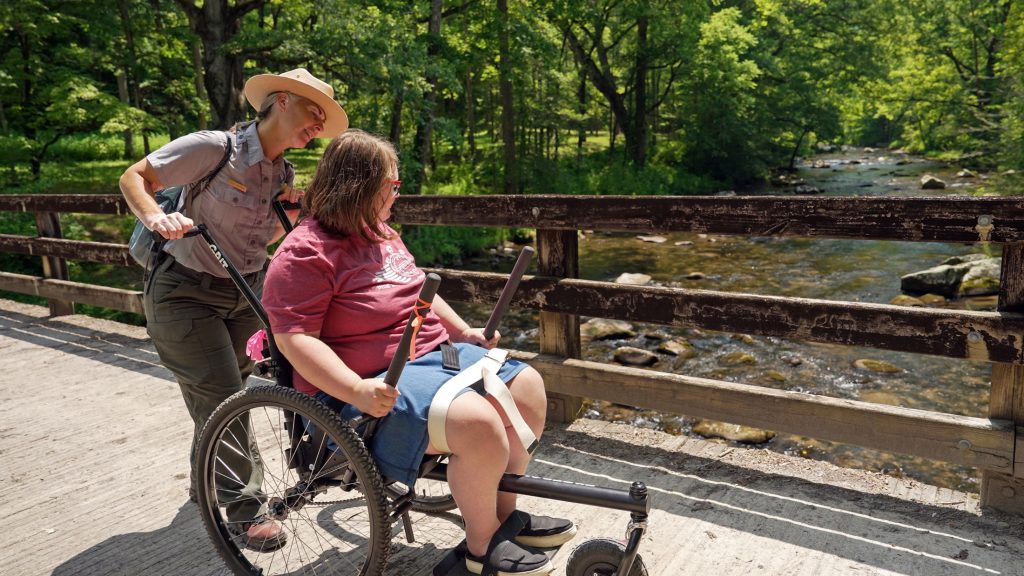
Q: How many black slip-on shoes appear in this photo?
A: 2